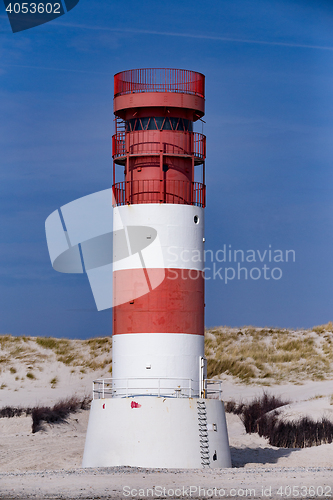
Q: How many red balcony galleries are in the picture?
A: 3